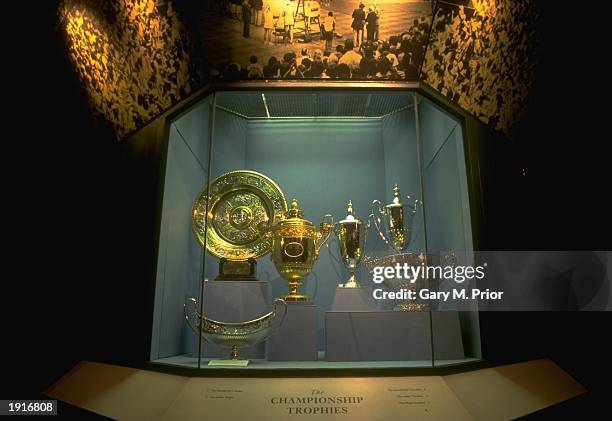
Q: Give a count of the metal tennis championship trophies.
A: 6